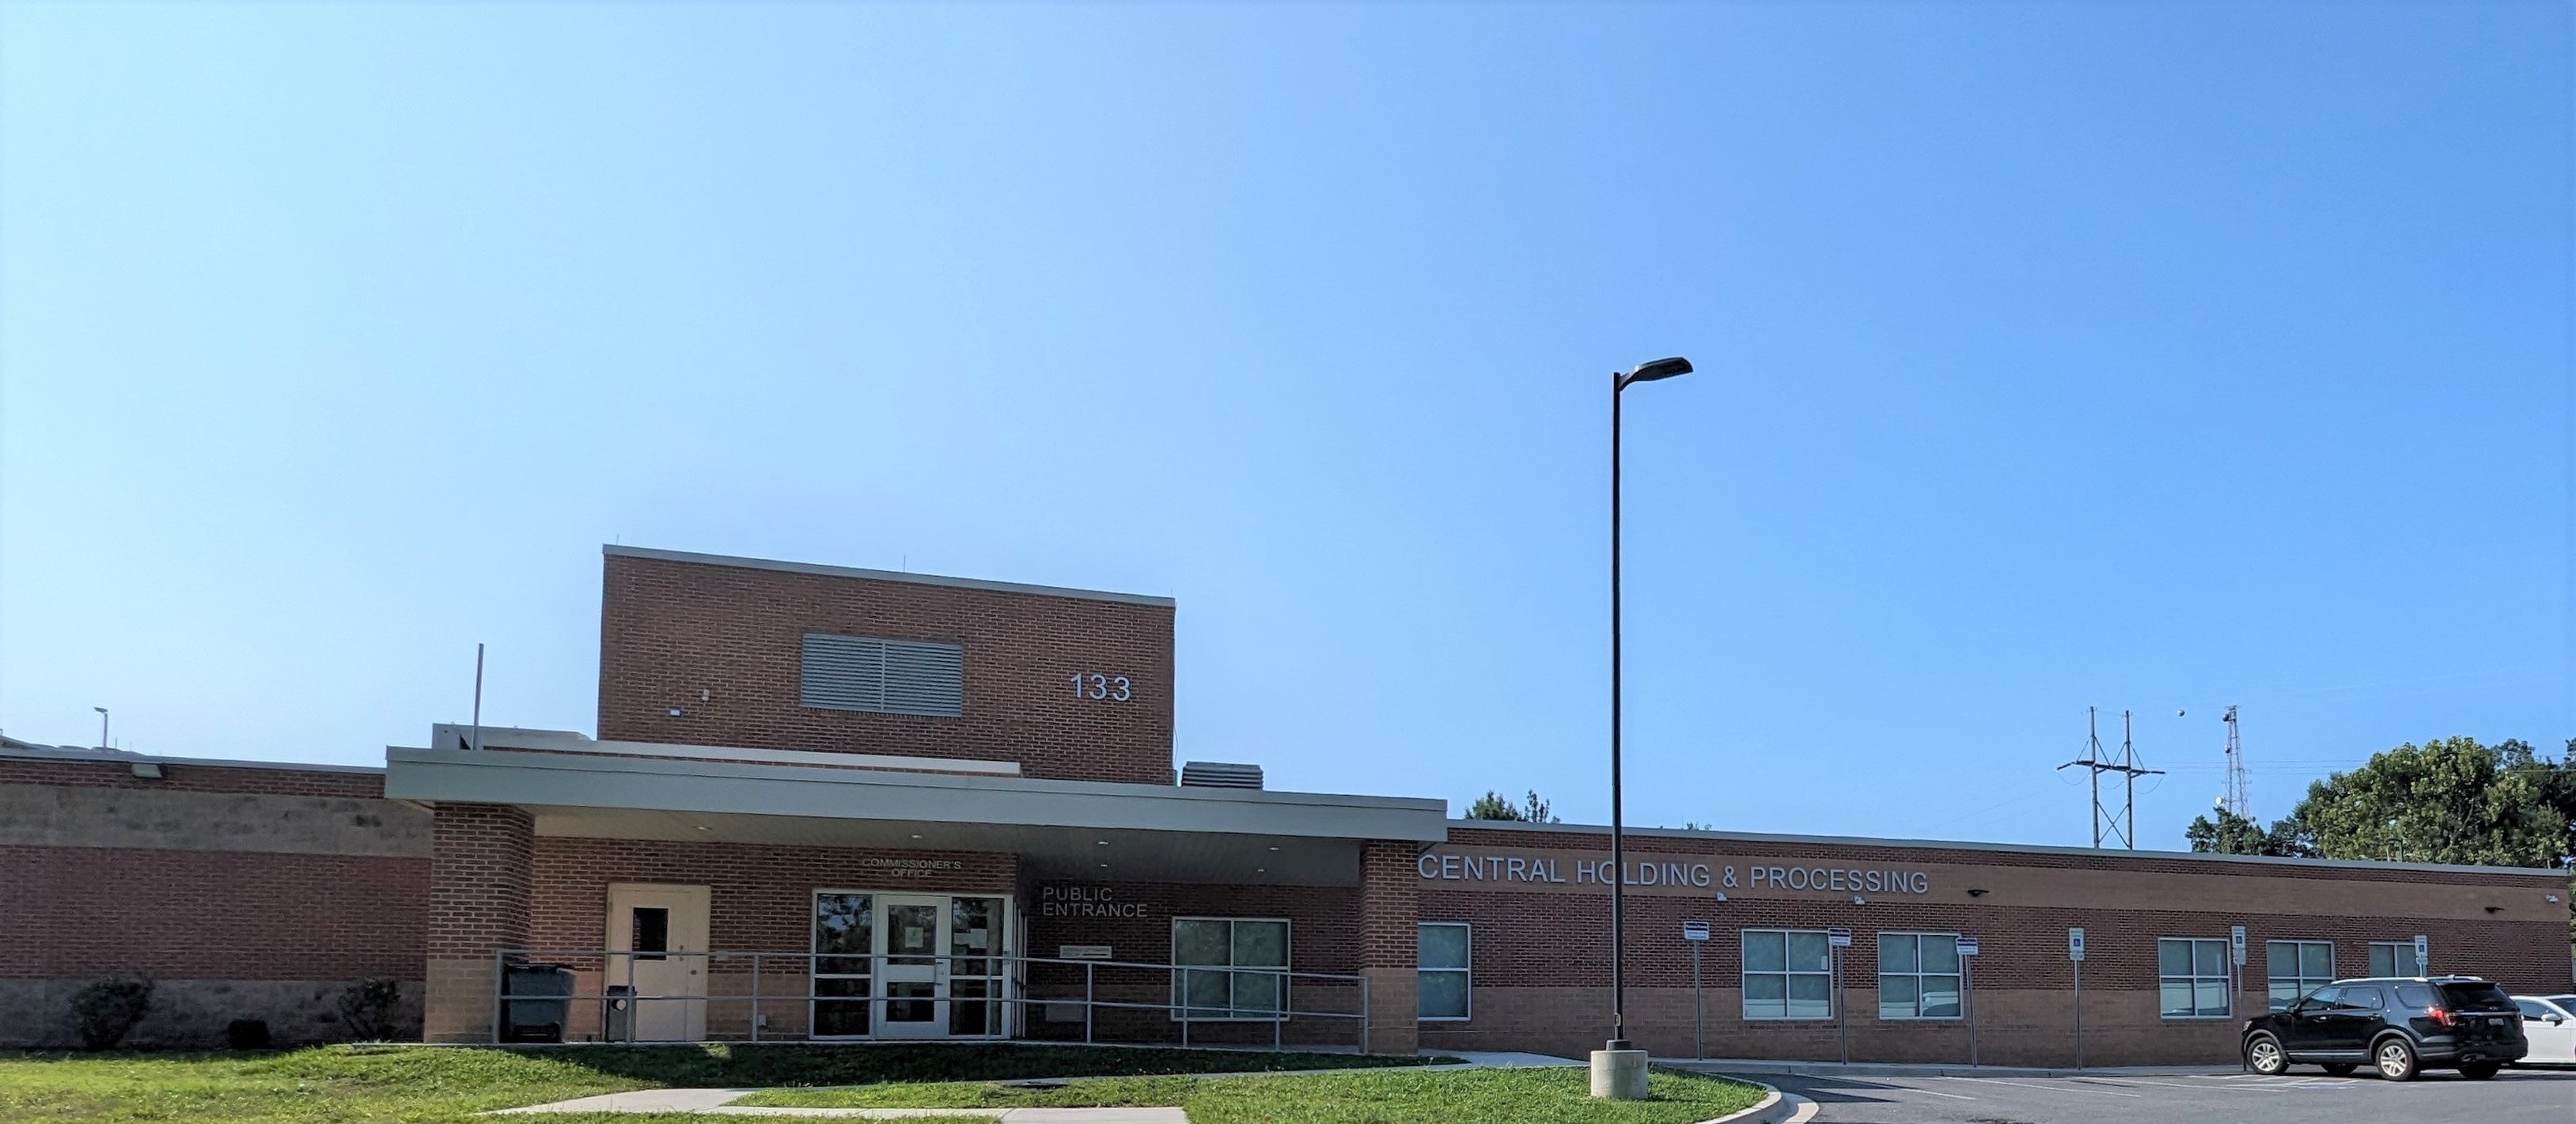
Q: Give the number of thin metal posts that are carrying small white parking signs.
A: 6